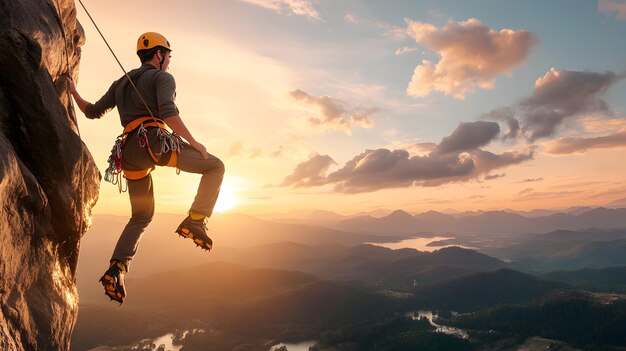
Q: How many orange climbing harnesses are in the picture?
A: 1